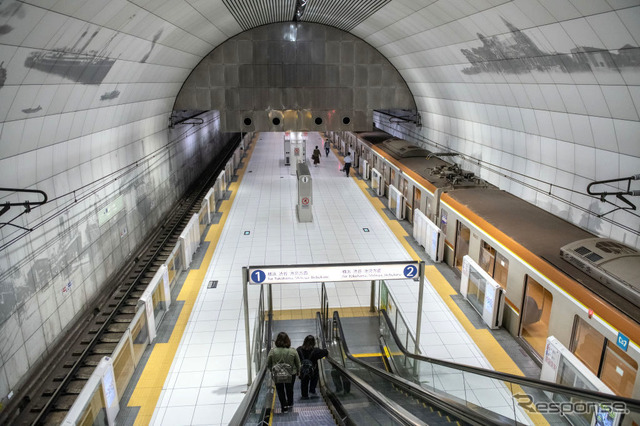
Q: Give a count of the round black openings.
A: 4